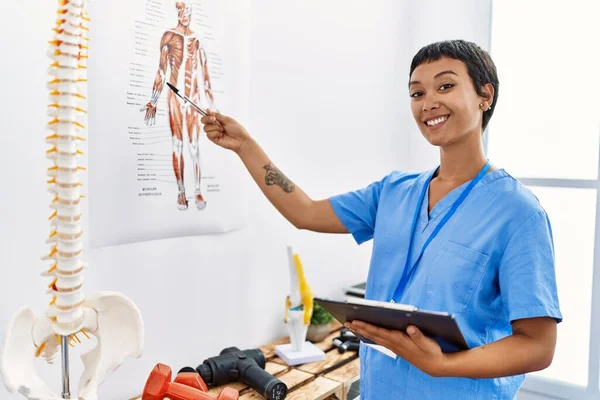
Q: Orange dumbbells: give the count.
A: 2